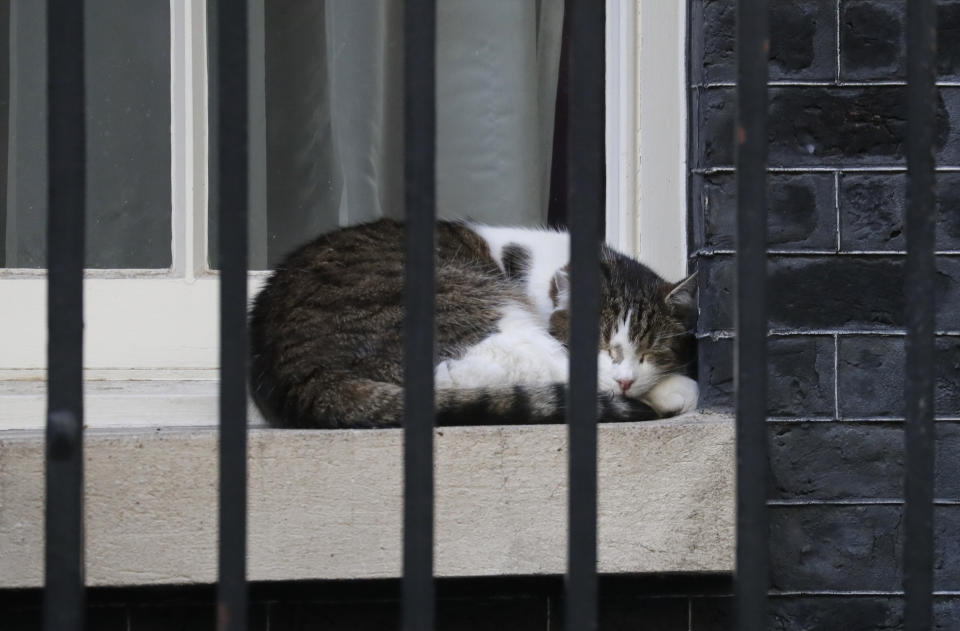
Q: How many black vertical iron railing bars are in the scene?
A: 6